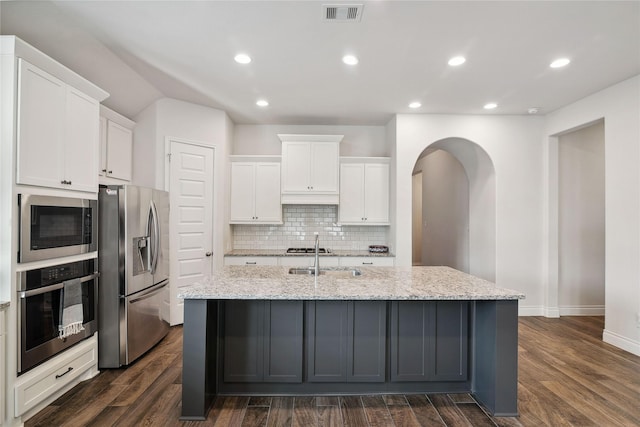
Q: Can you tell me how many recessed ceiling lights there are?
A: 7